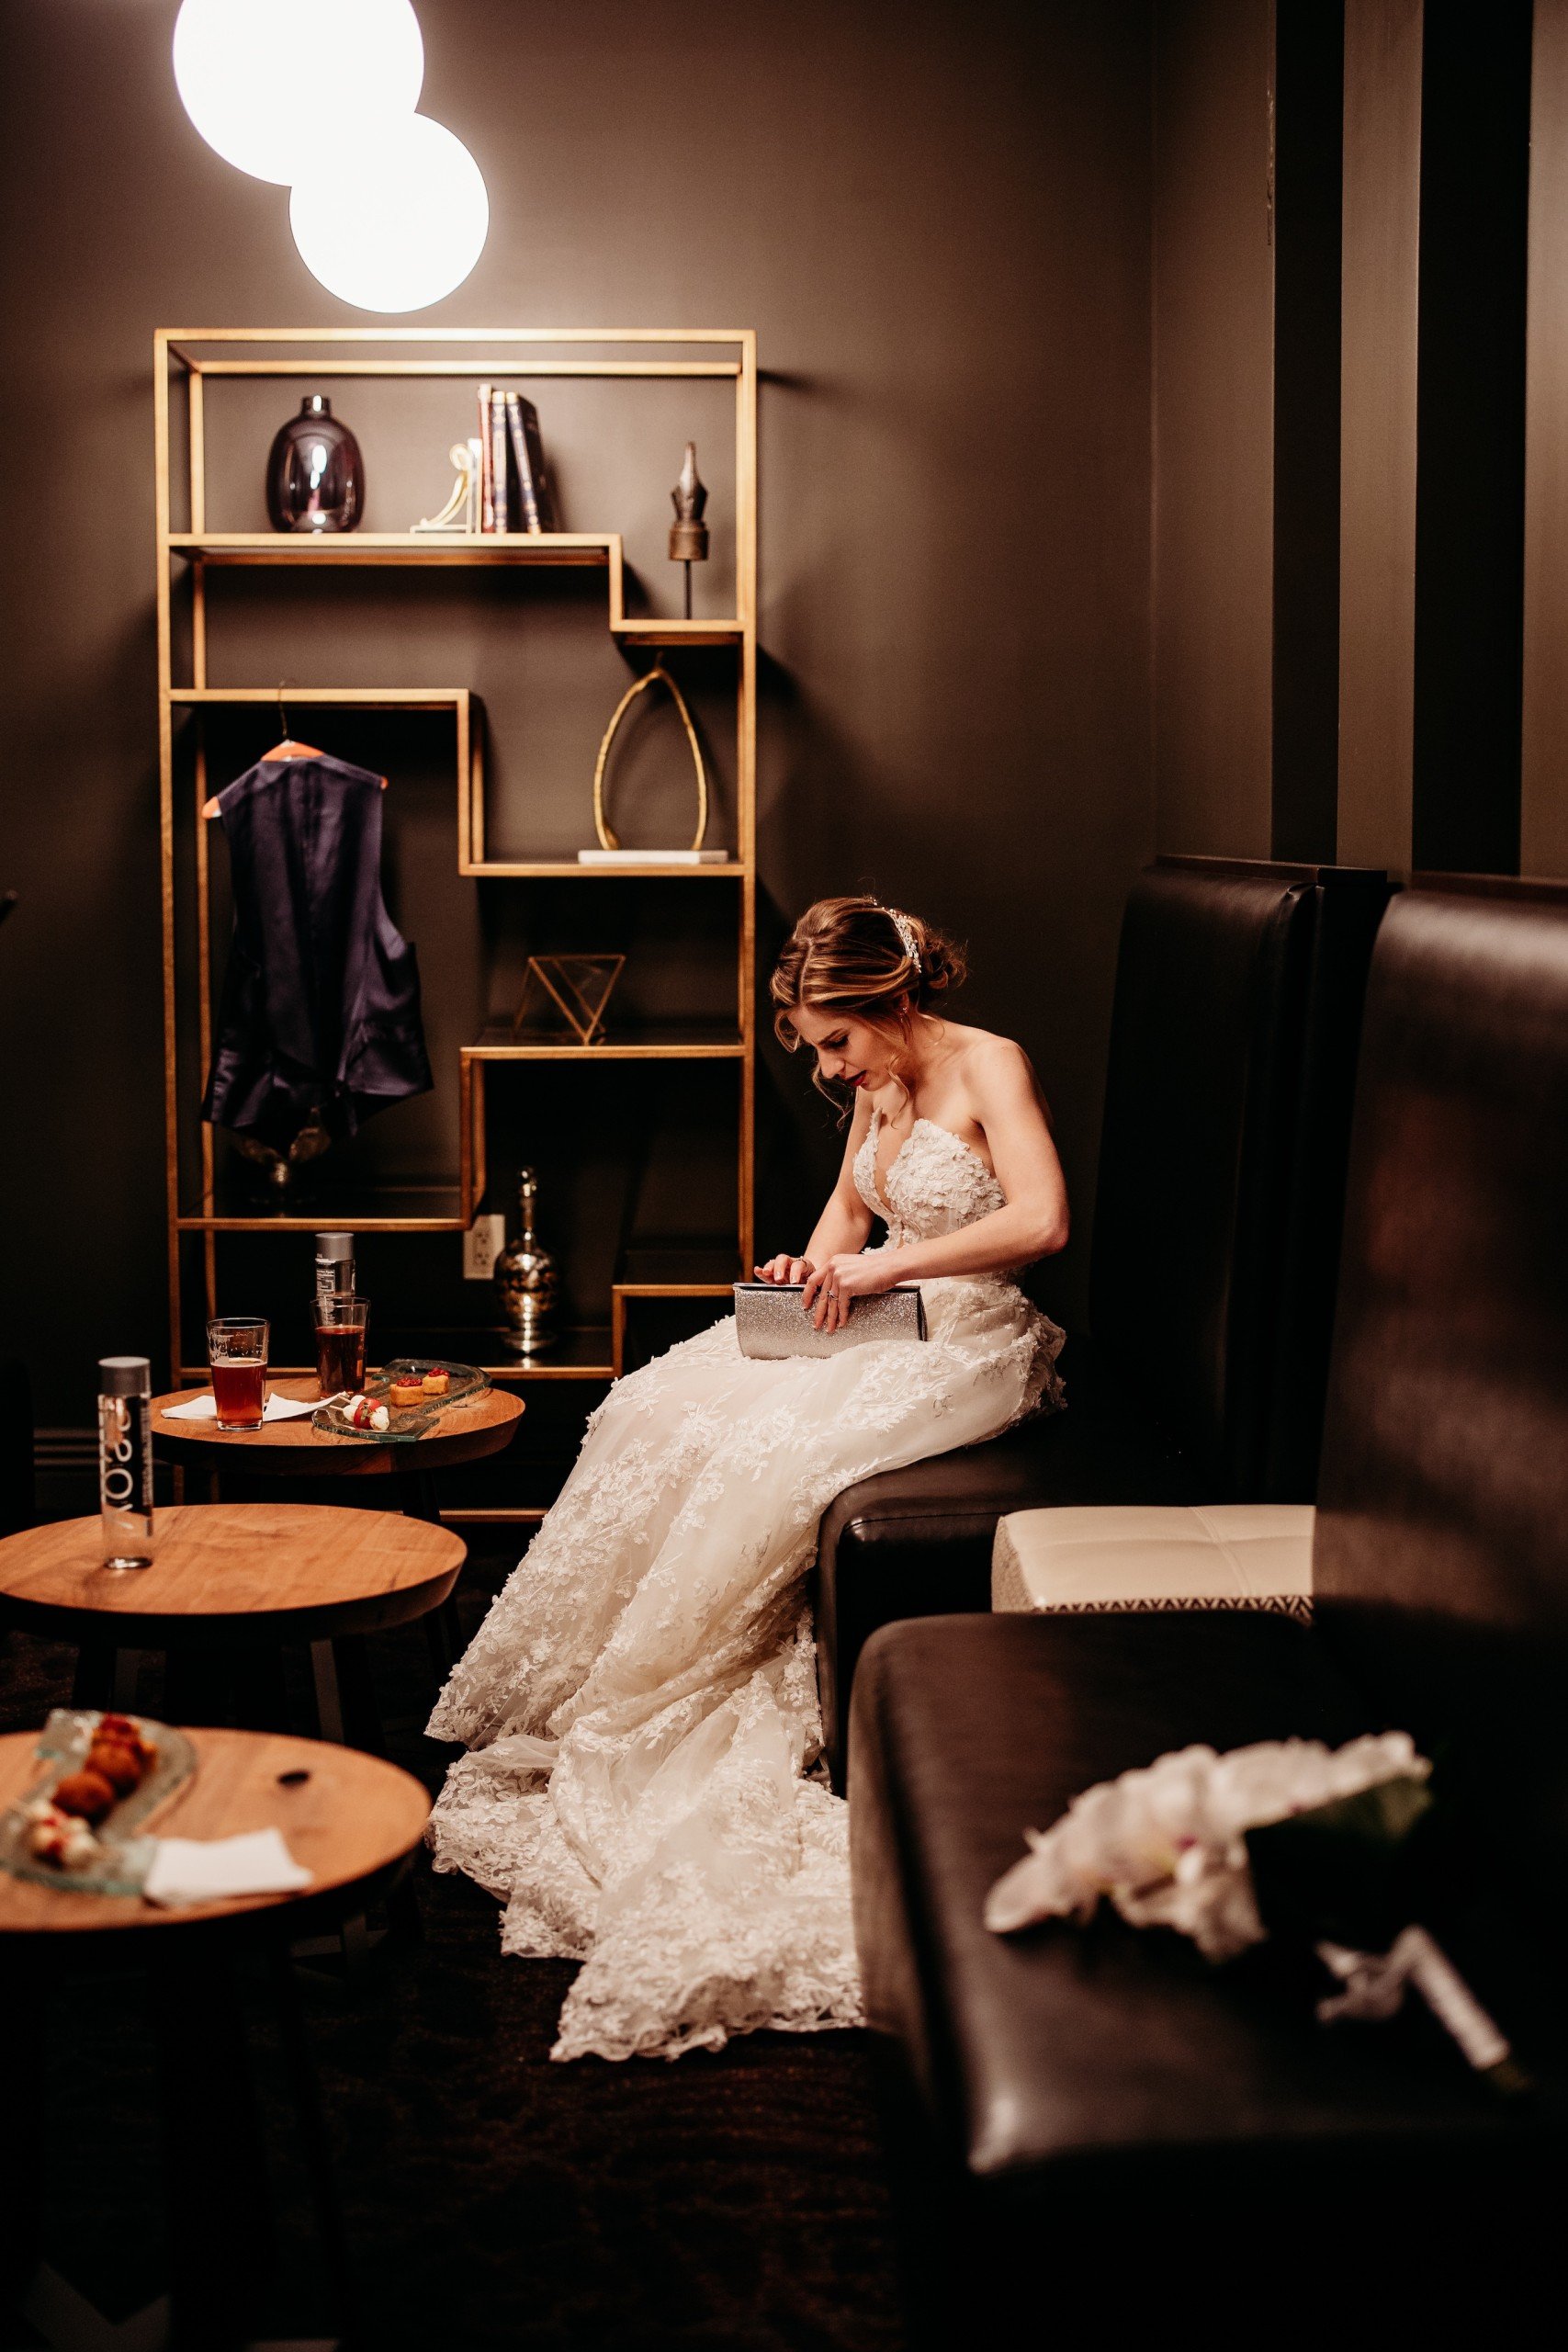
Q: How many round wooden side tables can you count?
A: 3